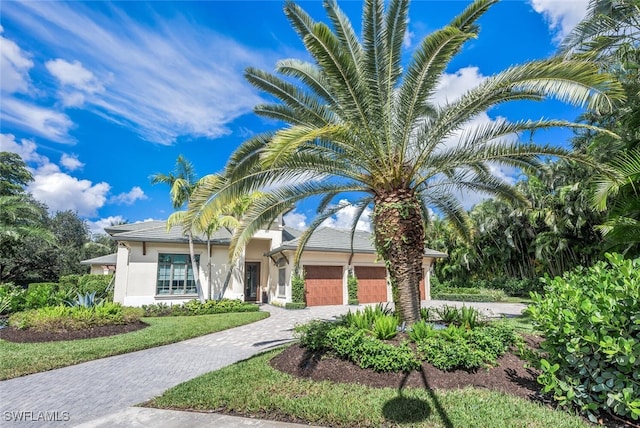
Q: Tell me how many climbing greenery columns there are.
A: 2